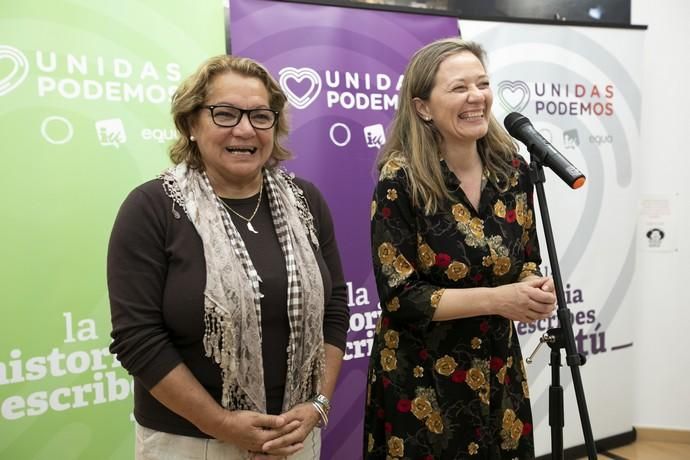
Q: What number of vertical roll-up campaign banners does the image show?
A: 3